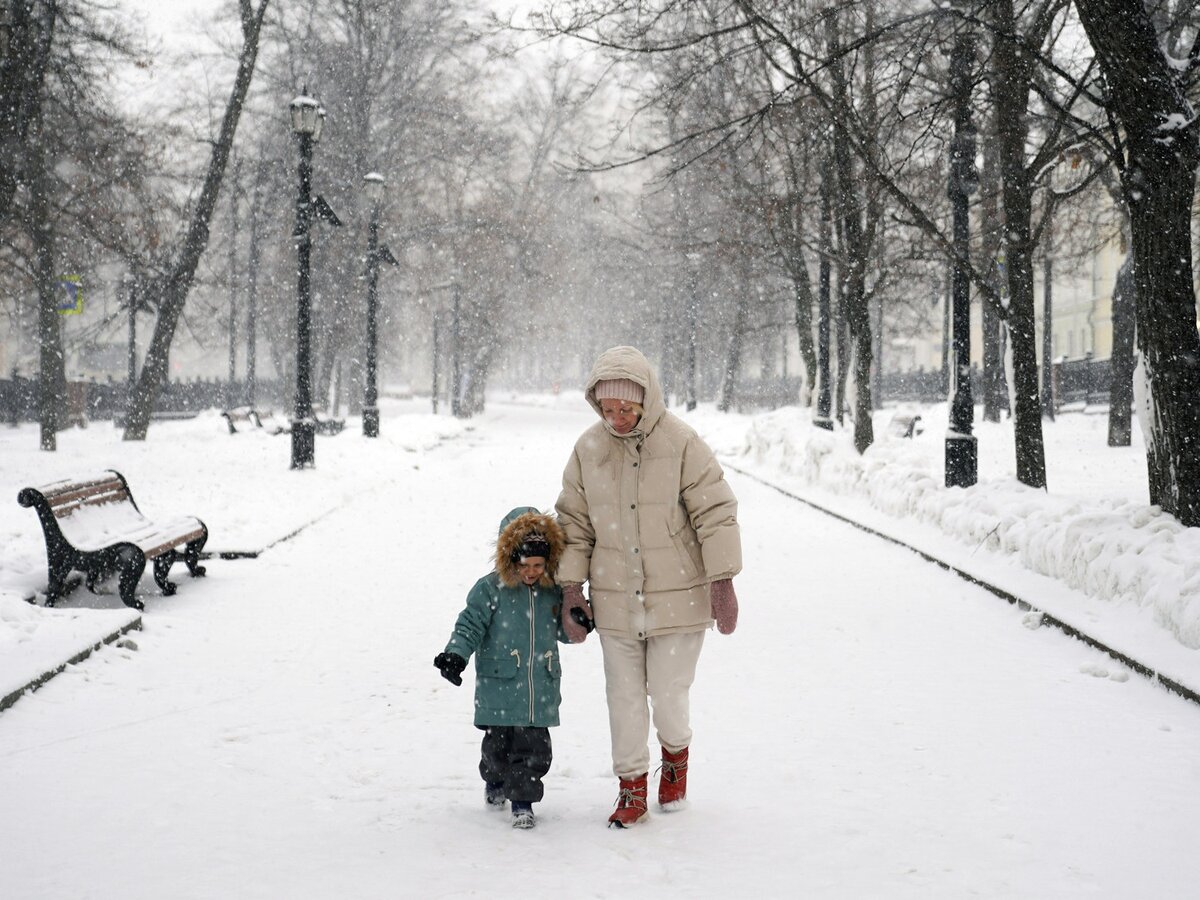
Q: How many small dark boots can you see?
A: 2